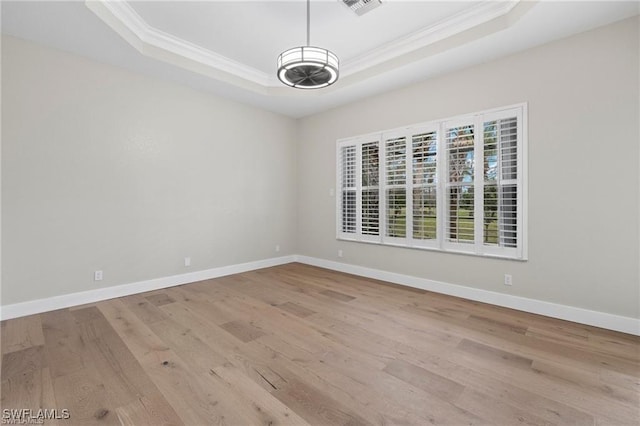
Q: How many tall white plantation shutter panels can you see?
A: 6